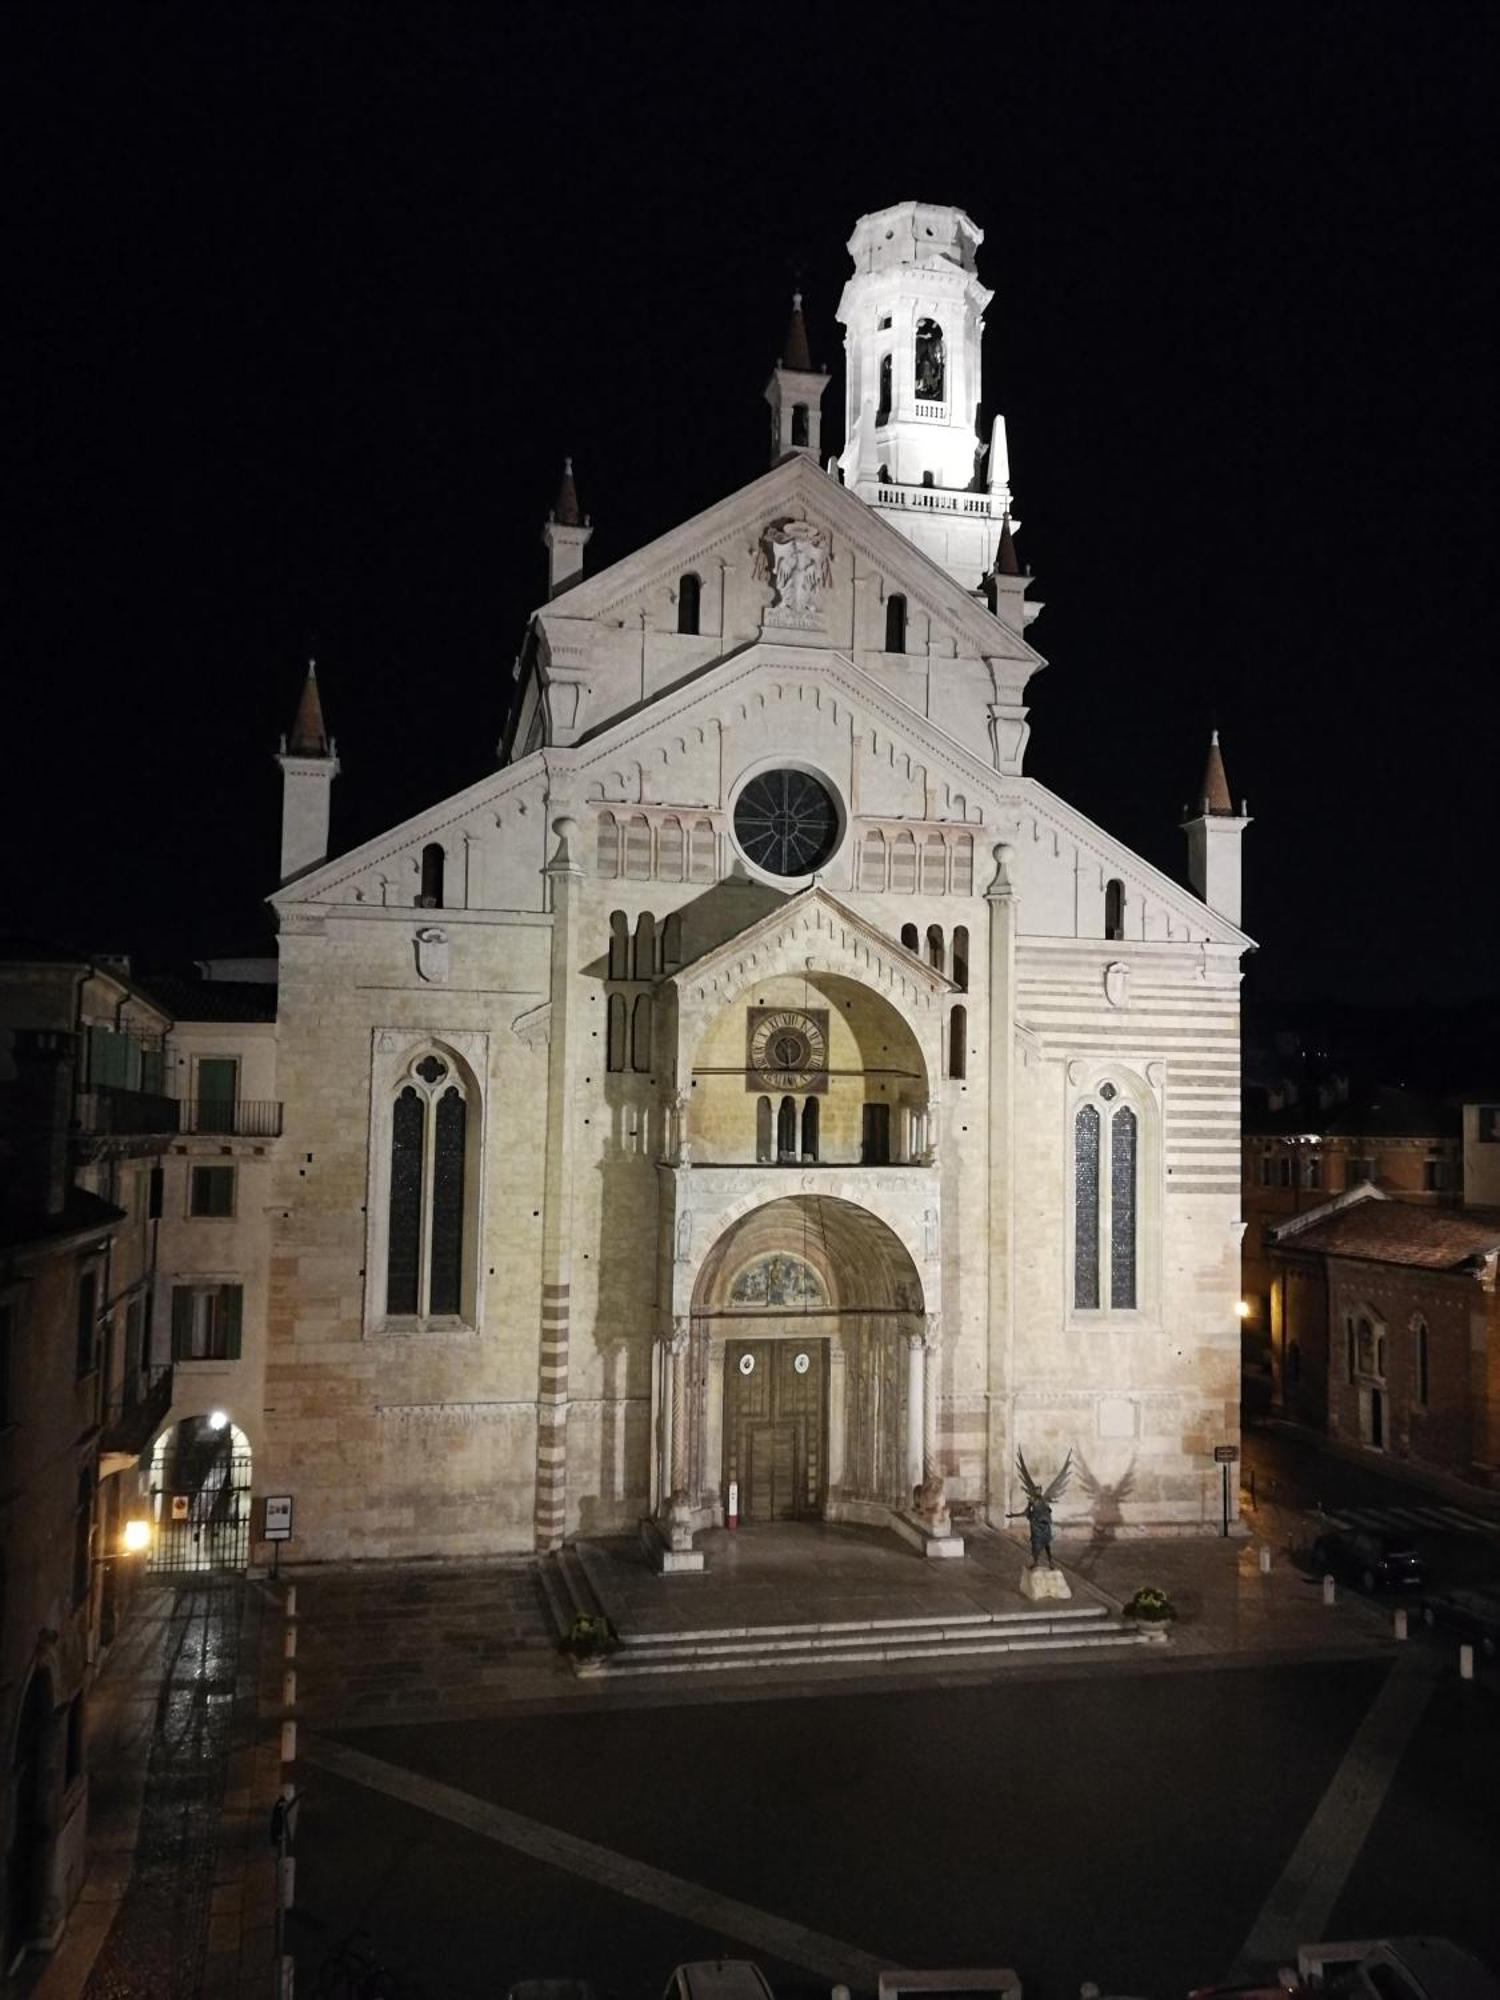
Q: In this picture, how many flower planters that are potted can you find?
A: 2